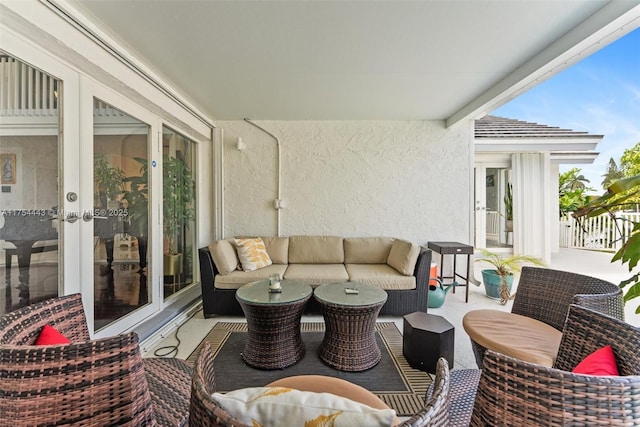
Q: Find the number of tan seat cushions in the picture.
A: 5